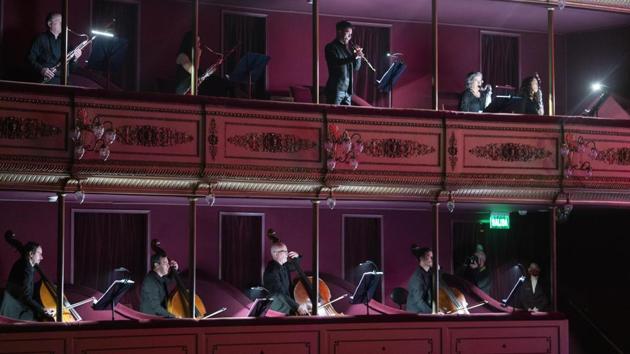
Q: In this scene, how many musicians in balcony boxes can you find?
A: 9